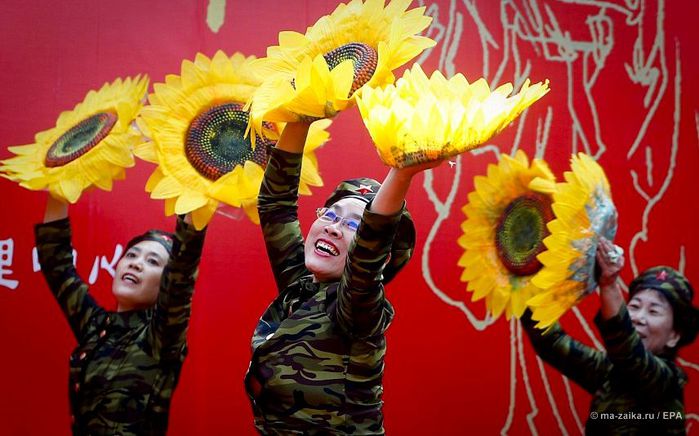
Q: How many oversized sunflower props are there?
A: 6